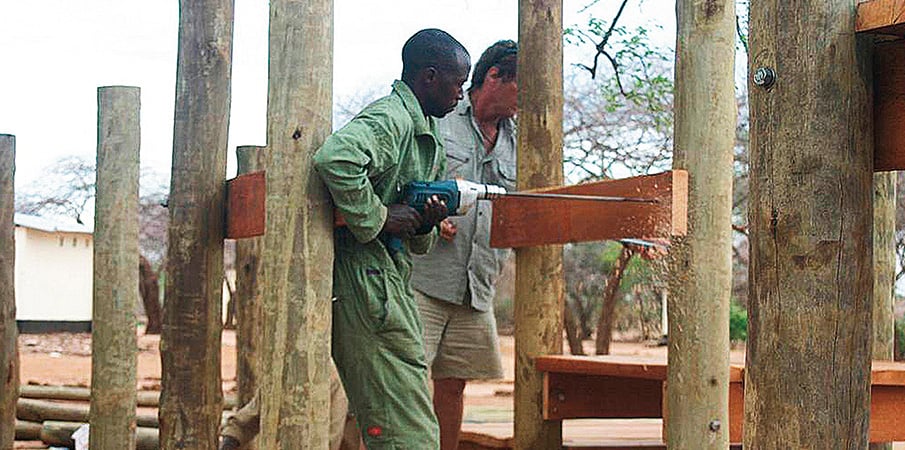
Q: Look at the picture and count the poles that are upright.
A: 9